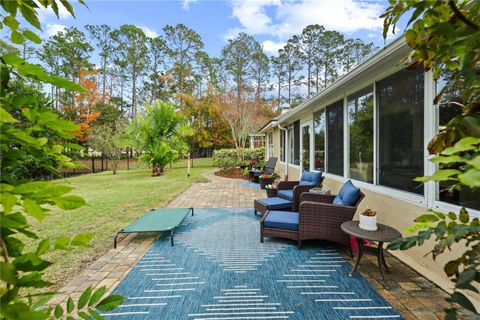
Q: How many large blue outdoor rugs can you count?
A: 1